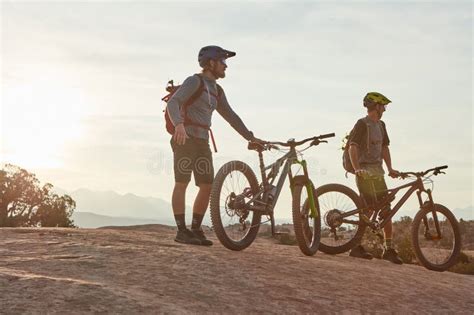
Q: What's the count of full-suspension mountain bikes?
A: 2